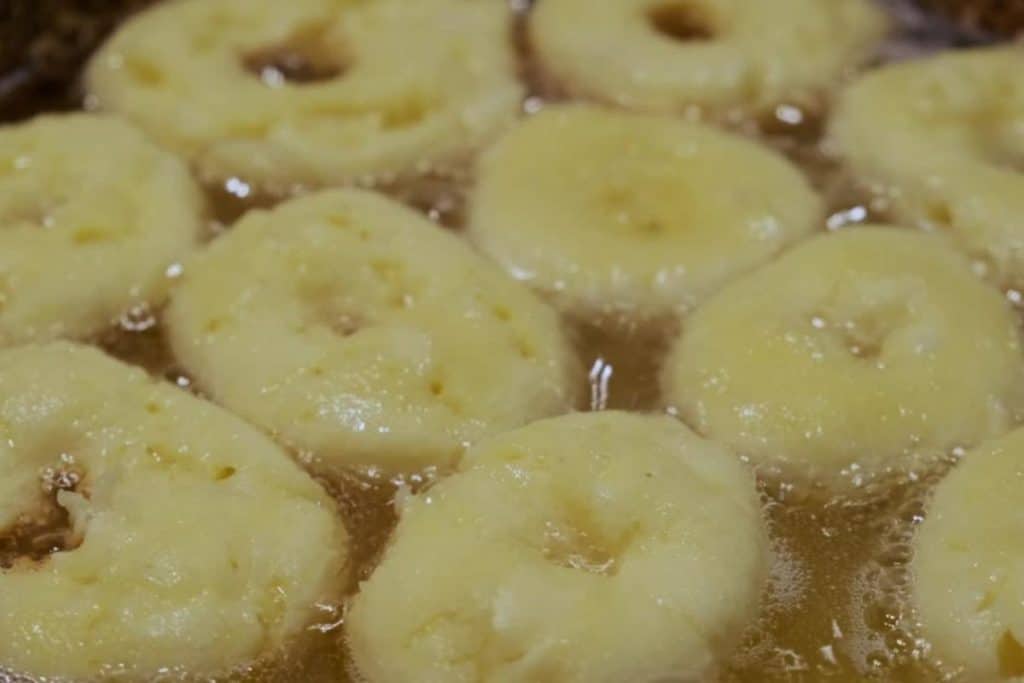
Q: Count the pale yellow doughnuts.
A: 10